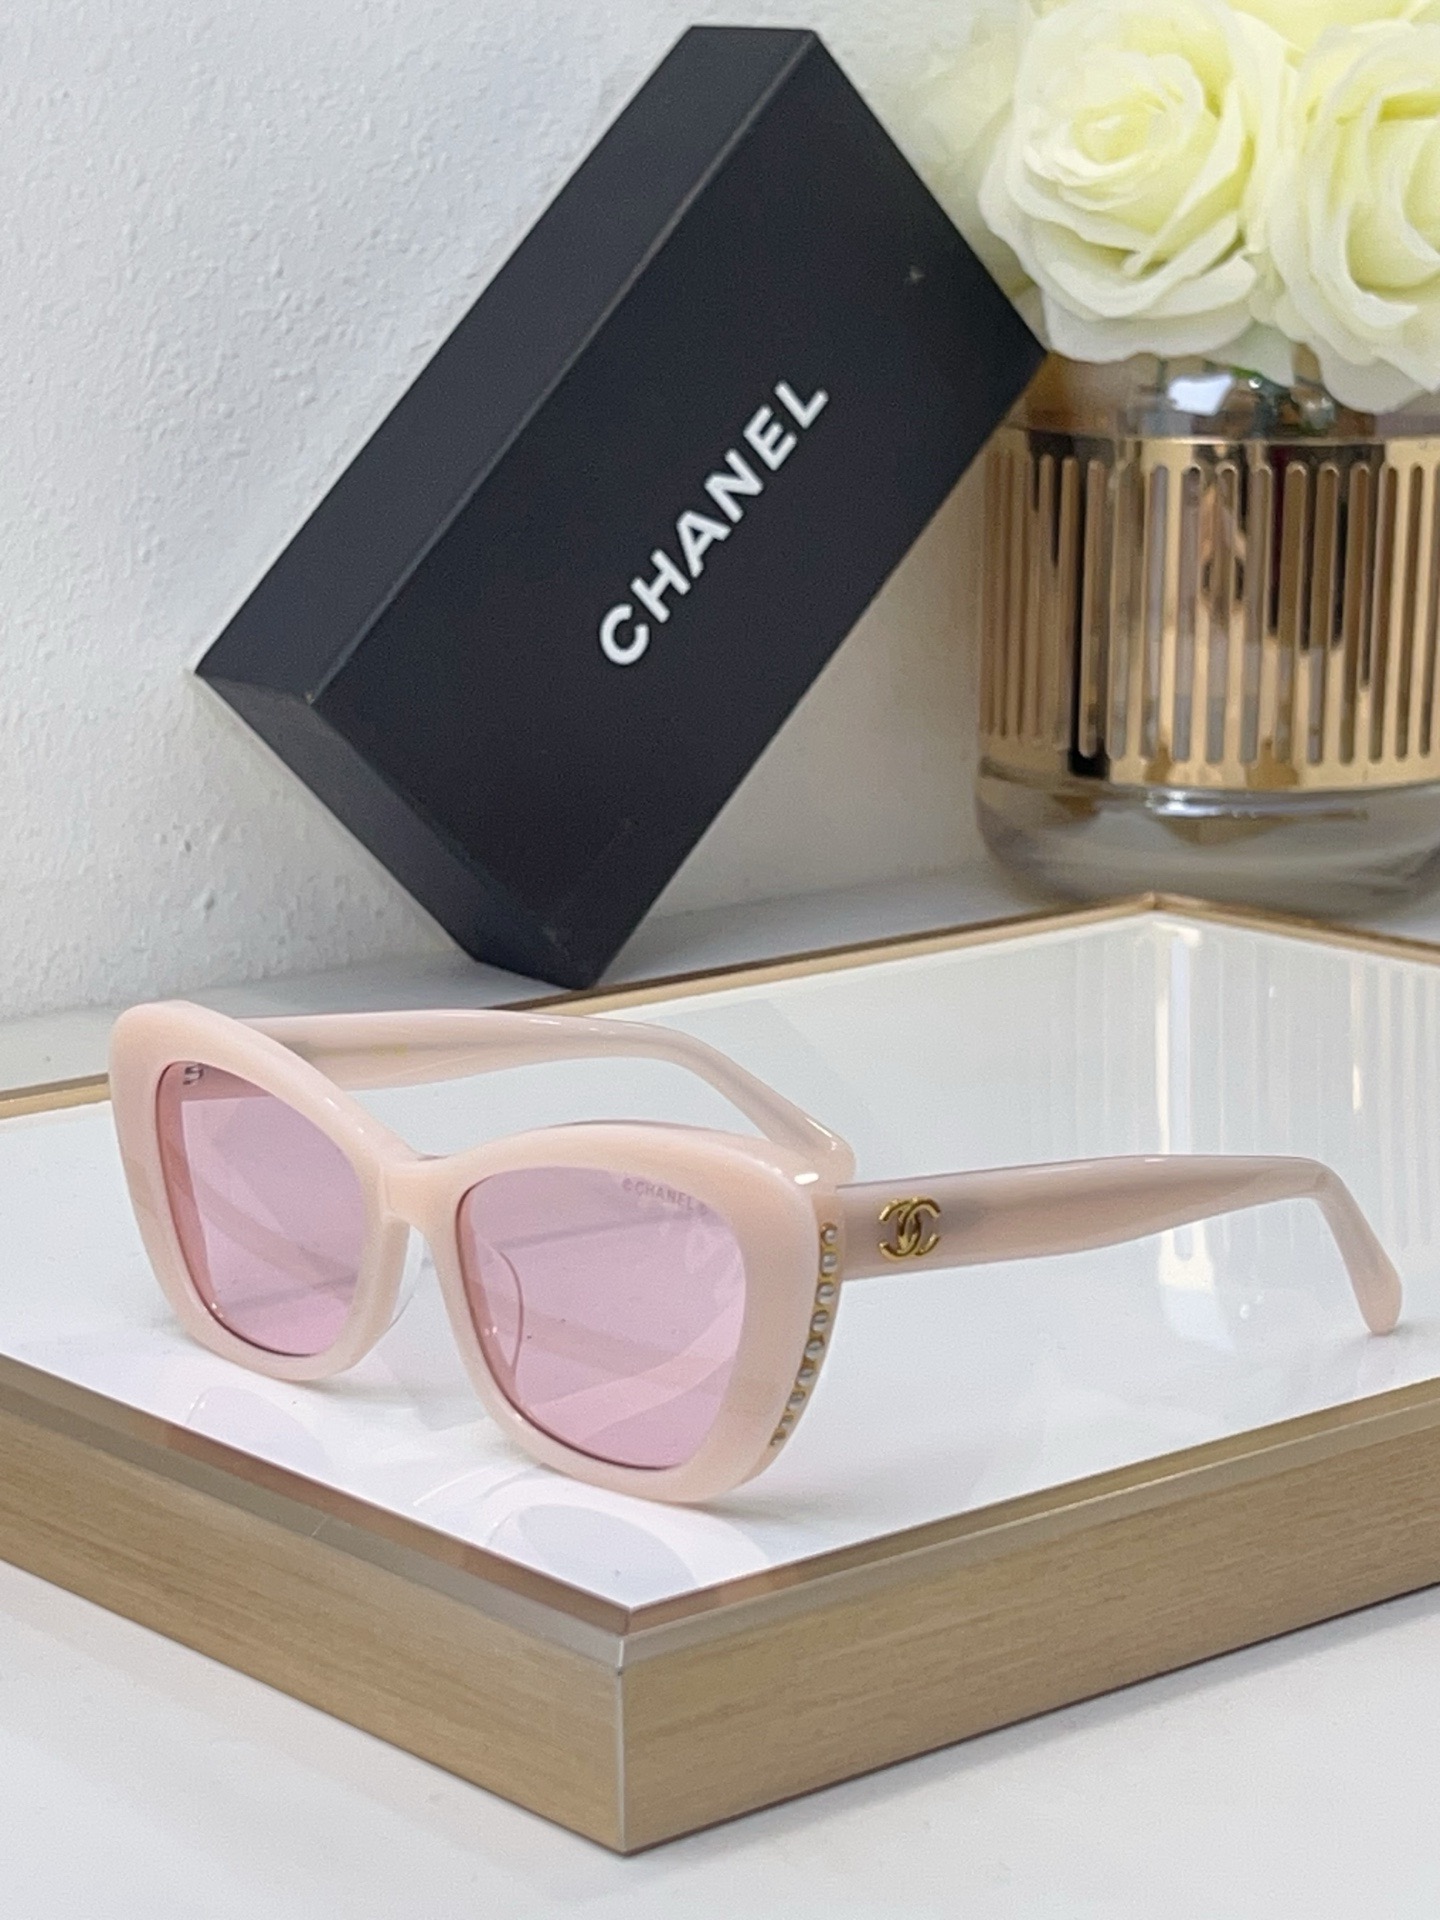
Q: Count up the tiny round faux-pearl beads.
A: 9